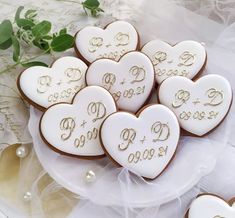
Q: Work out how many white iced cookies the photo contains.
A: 8